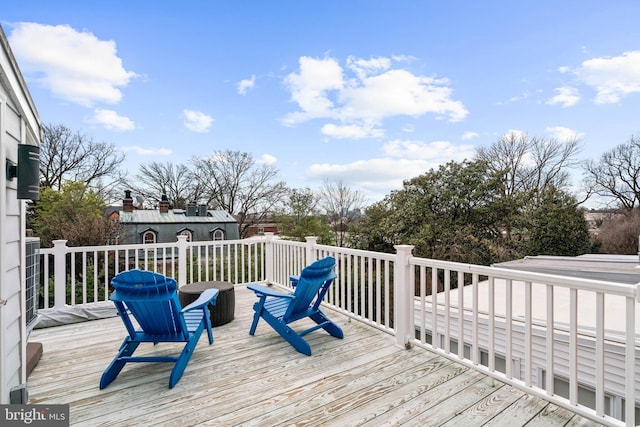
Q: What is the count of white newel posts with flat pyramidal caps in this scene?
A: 5